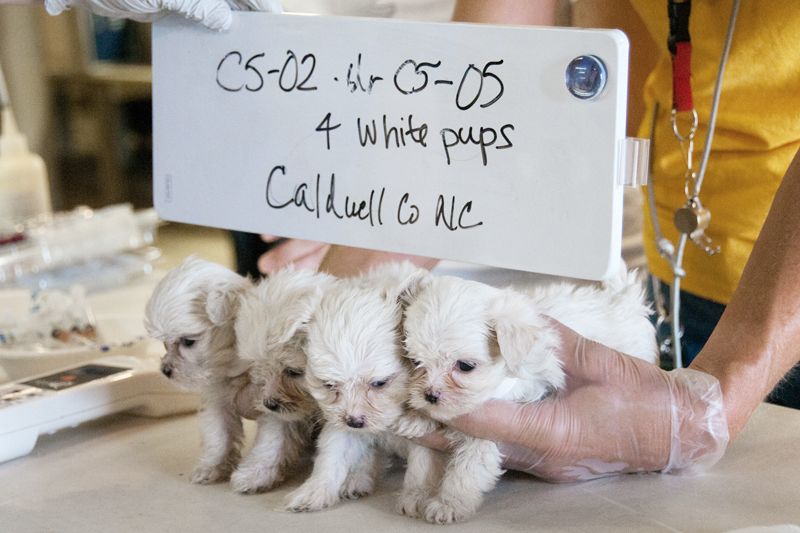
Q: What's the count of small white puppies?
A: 4